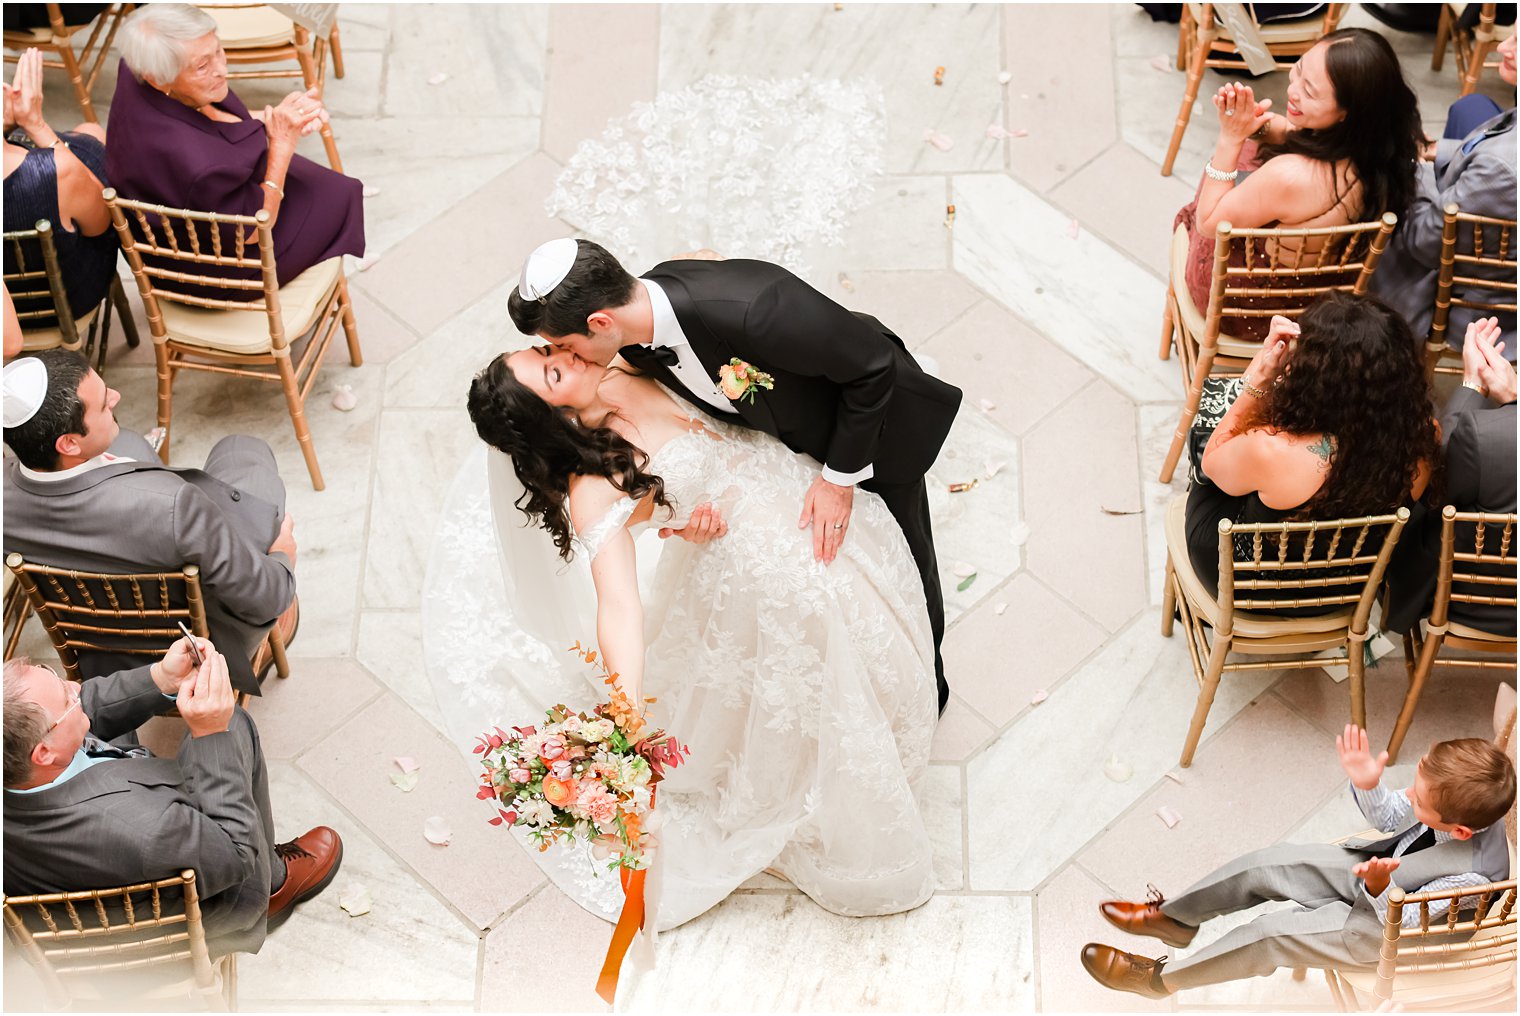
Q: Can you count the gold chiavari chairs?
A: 14